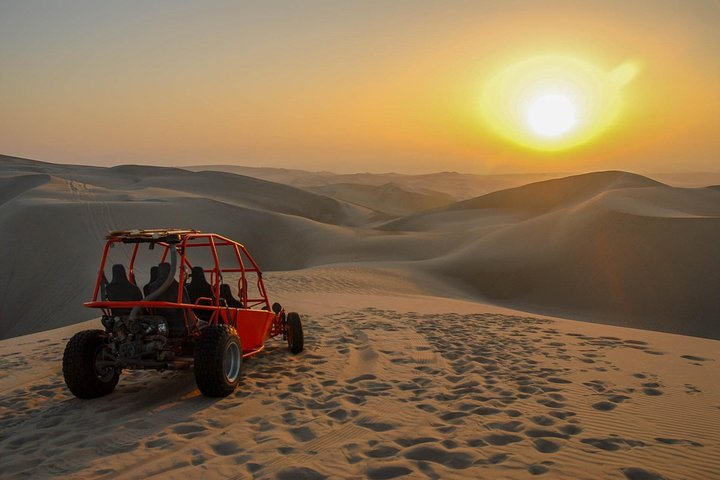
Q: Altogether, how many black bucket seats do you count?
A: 5